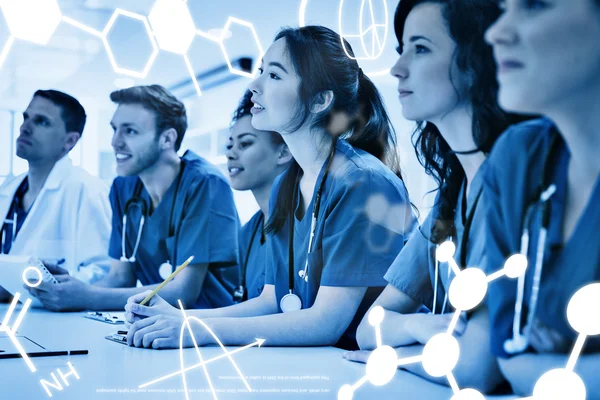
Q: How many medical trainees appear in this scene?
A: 6